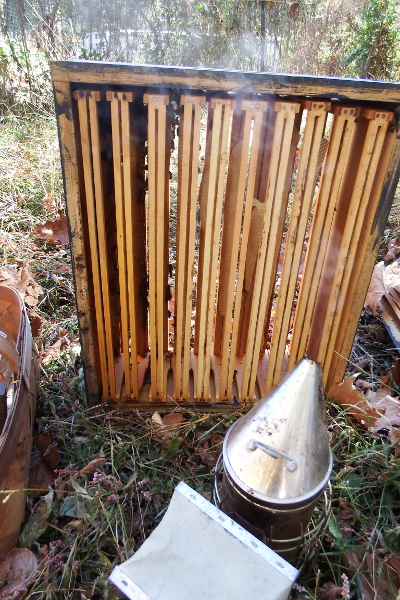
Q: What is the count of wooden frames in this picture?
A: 10